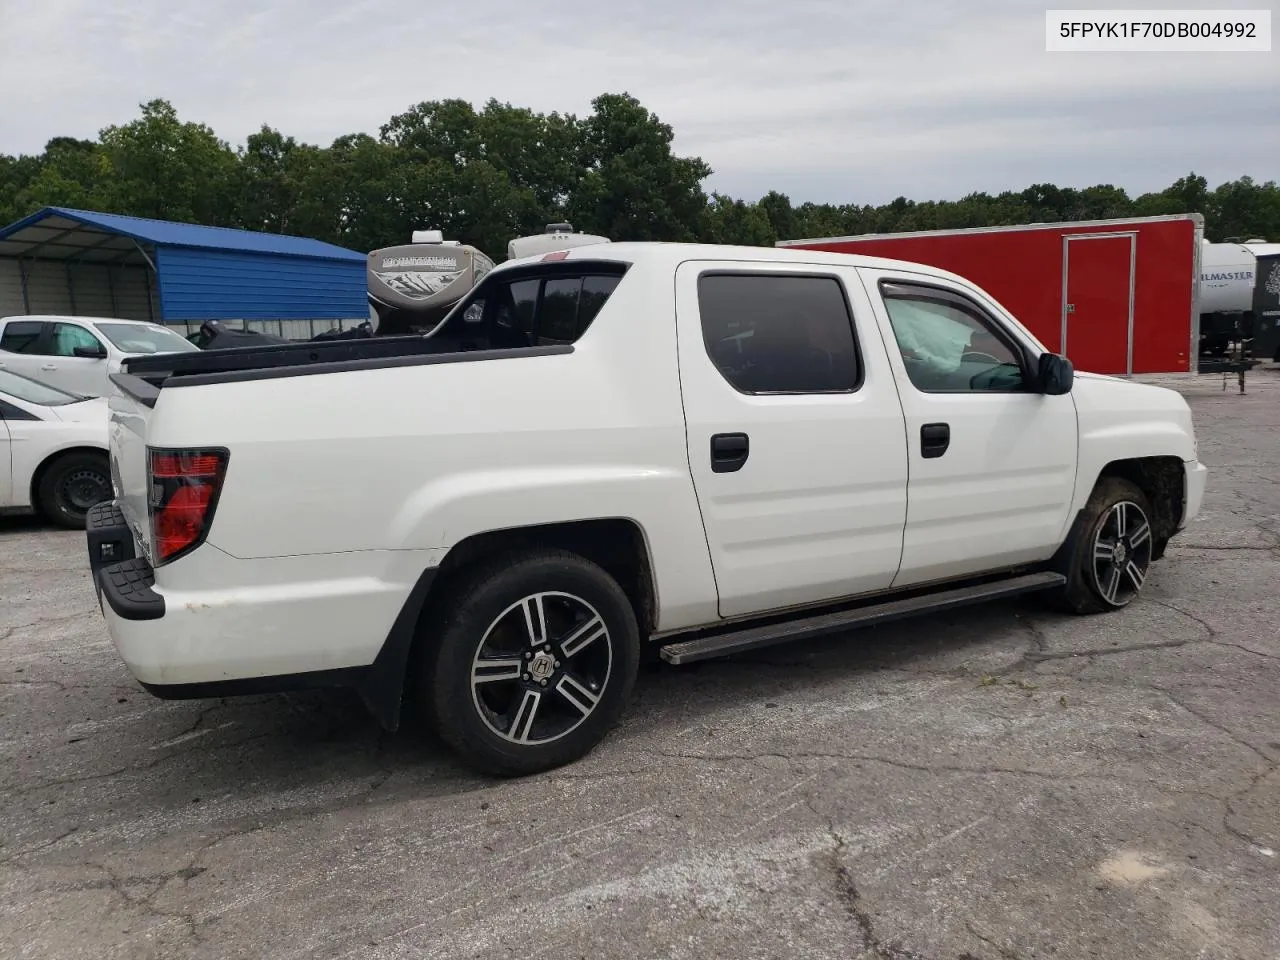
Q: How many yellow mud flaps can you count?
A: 0